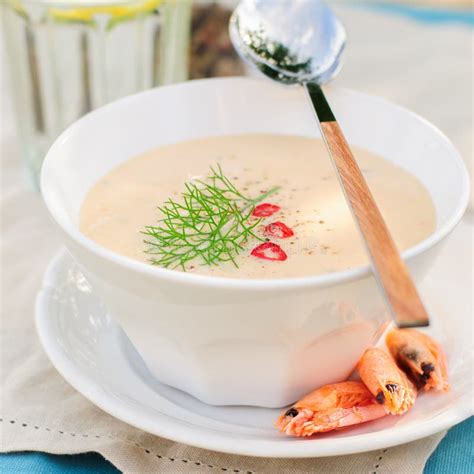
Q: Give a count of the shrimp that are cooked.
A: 3